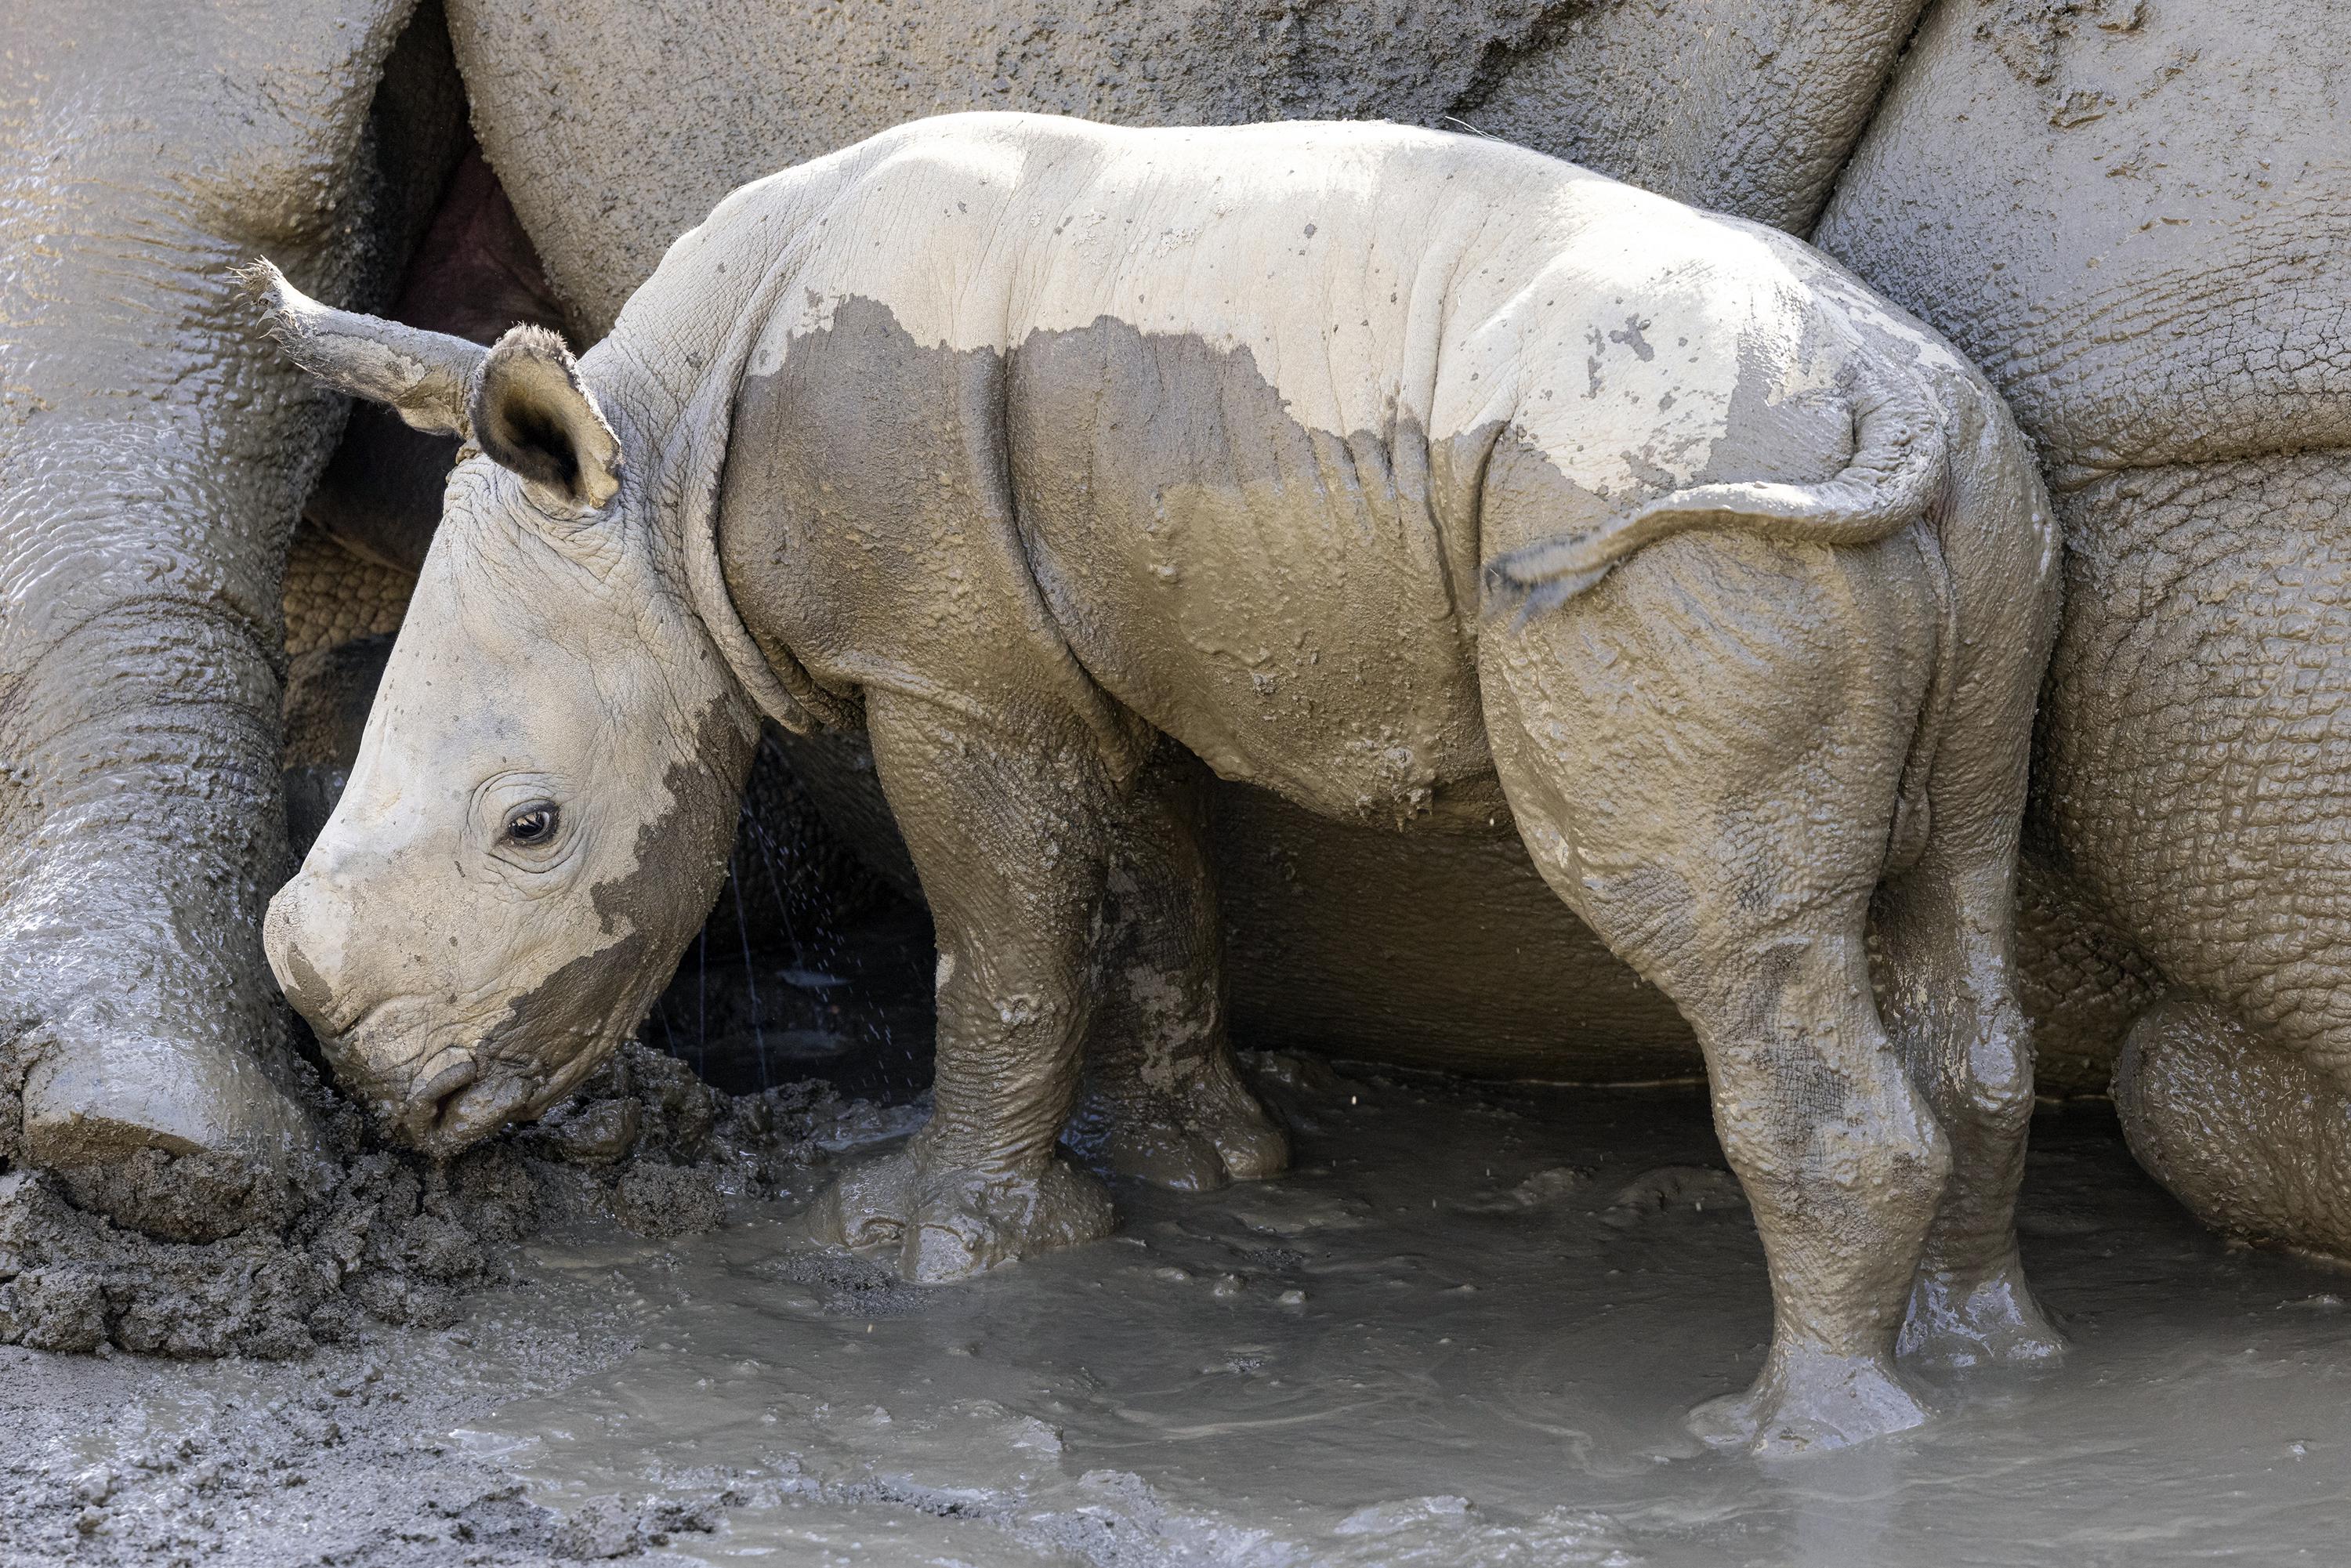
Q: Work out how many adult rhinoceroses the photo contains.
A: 1